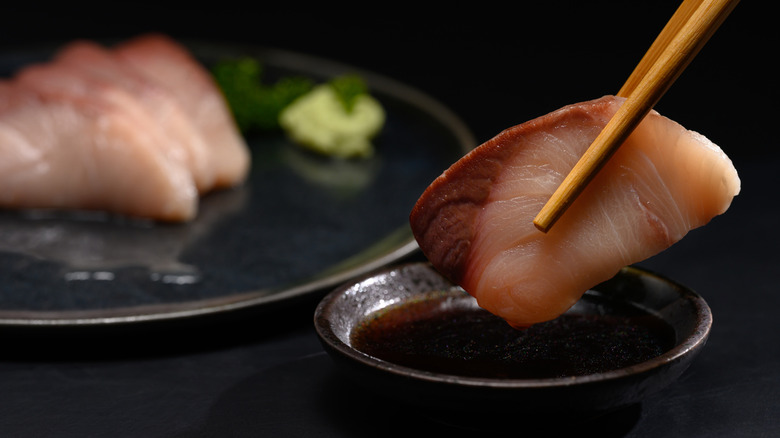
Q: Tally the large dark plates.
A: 1